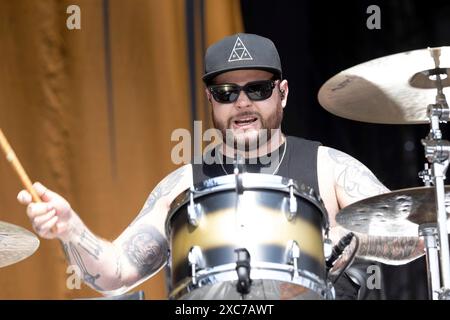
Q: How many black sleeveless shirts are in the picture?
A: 1